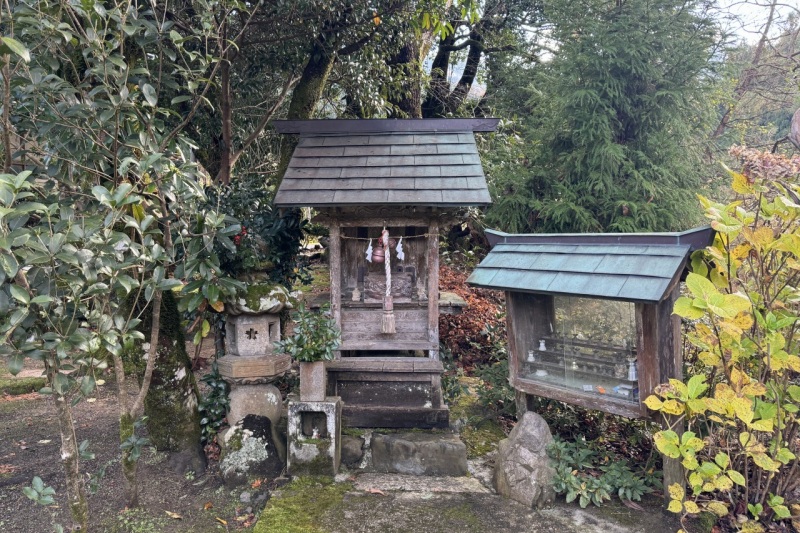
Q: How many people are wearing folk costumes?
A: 0